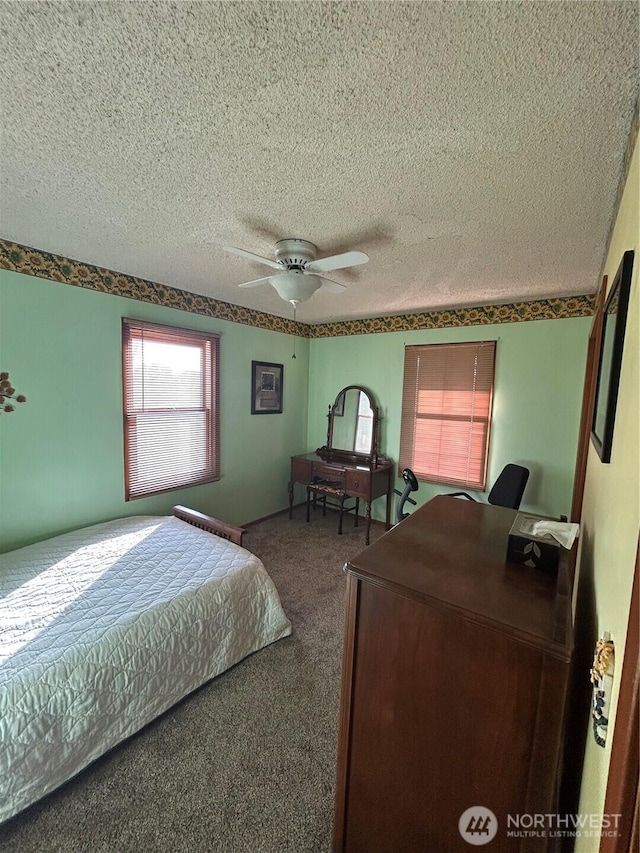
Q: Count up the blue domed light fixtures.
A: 0